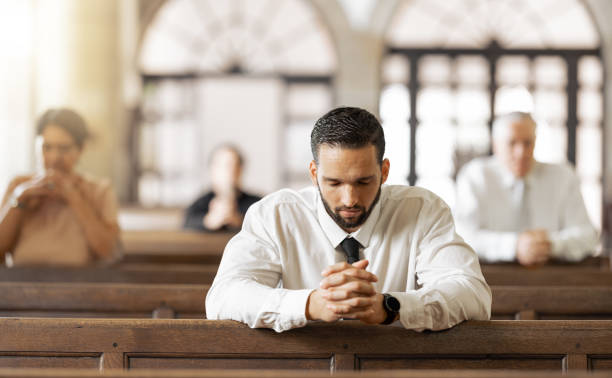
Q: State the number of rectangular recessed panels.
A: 4